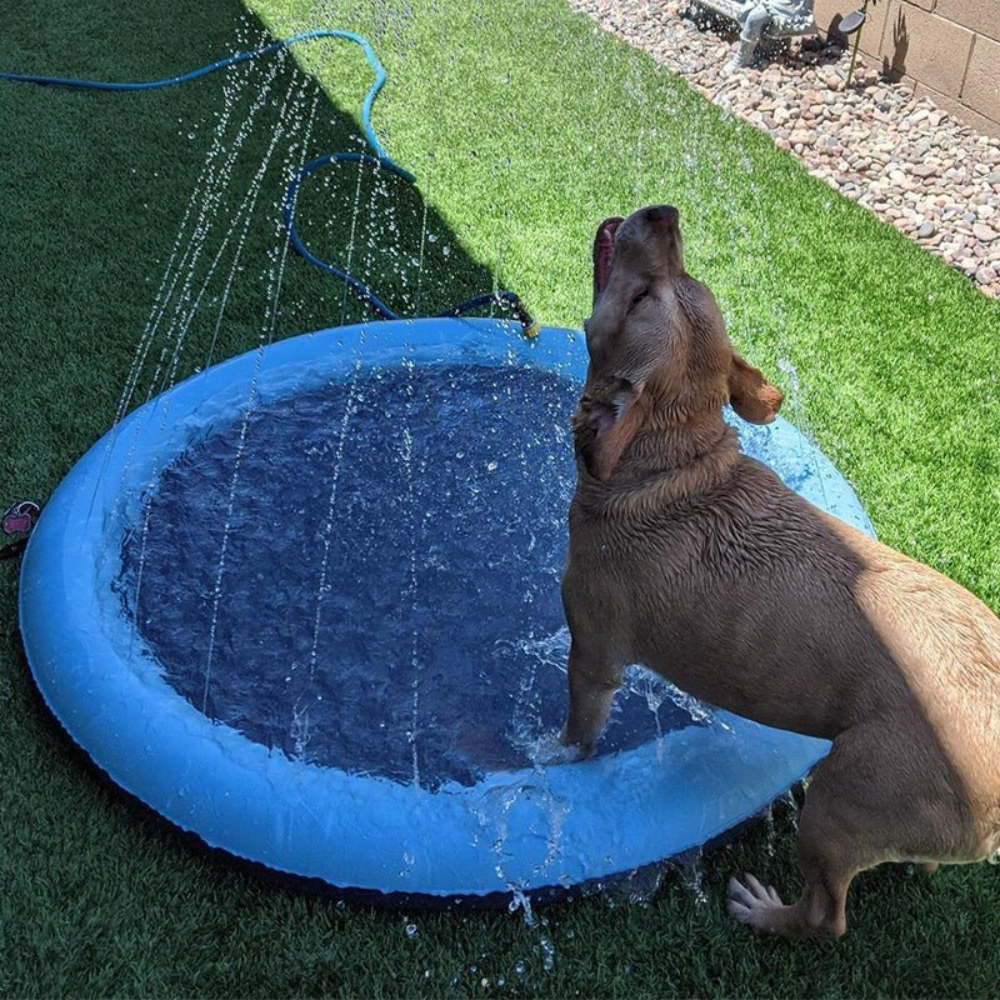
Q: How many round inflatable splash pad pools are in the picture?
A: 1